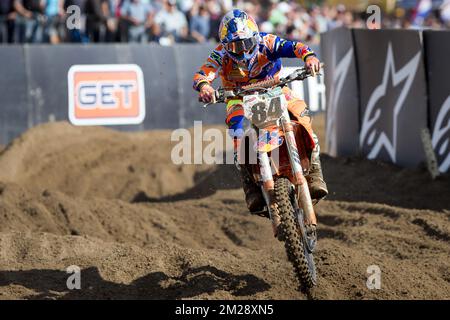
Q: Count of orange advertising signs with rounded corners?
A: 1